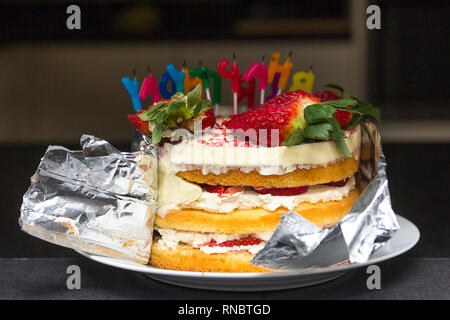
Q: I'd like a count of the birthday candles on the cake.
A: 13